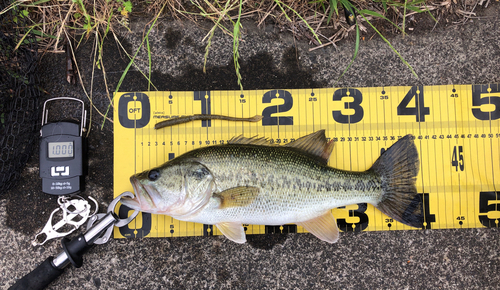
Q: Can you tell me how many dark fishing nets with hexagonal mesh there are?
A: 1